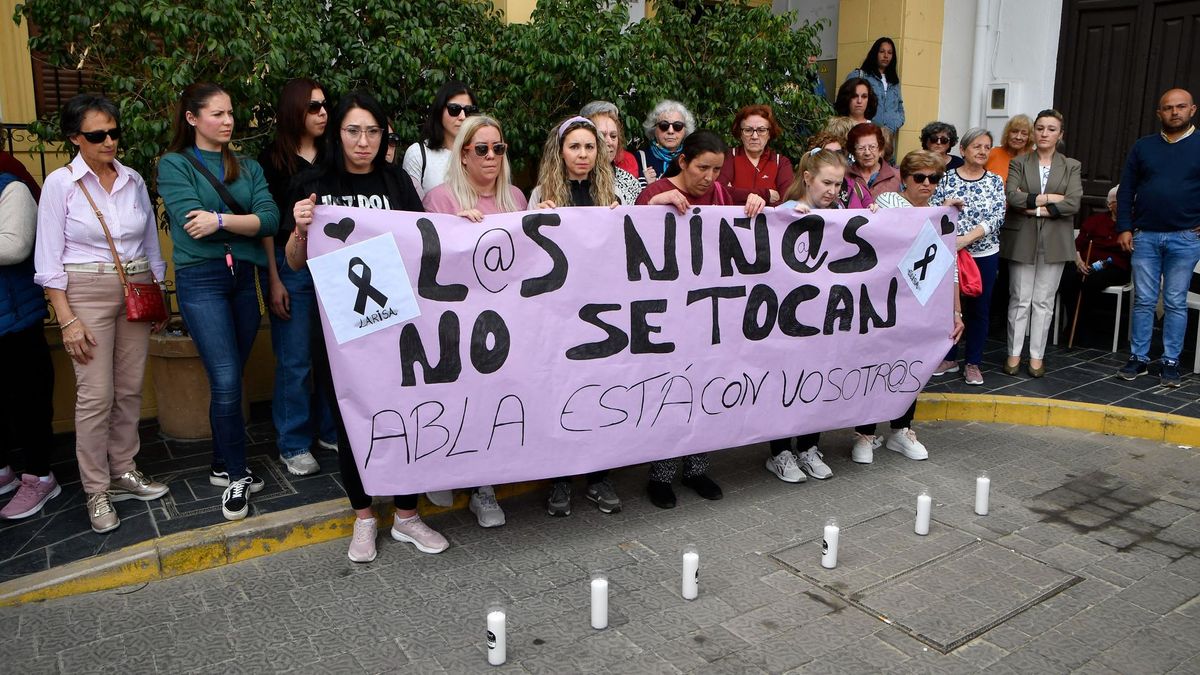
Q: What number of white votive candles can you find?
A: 6